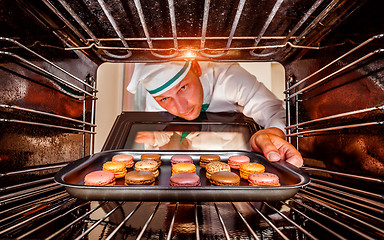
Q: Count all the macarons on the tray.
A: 15